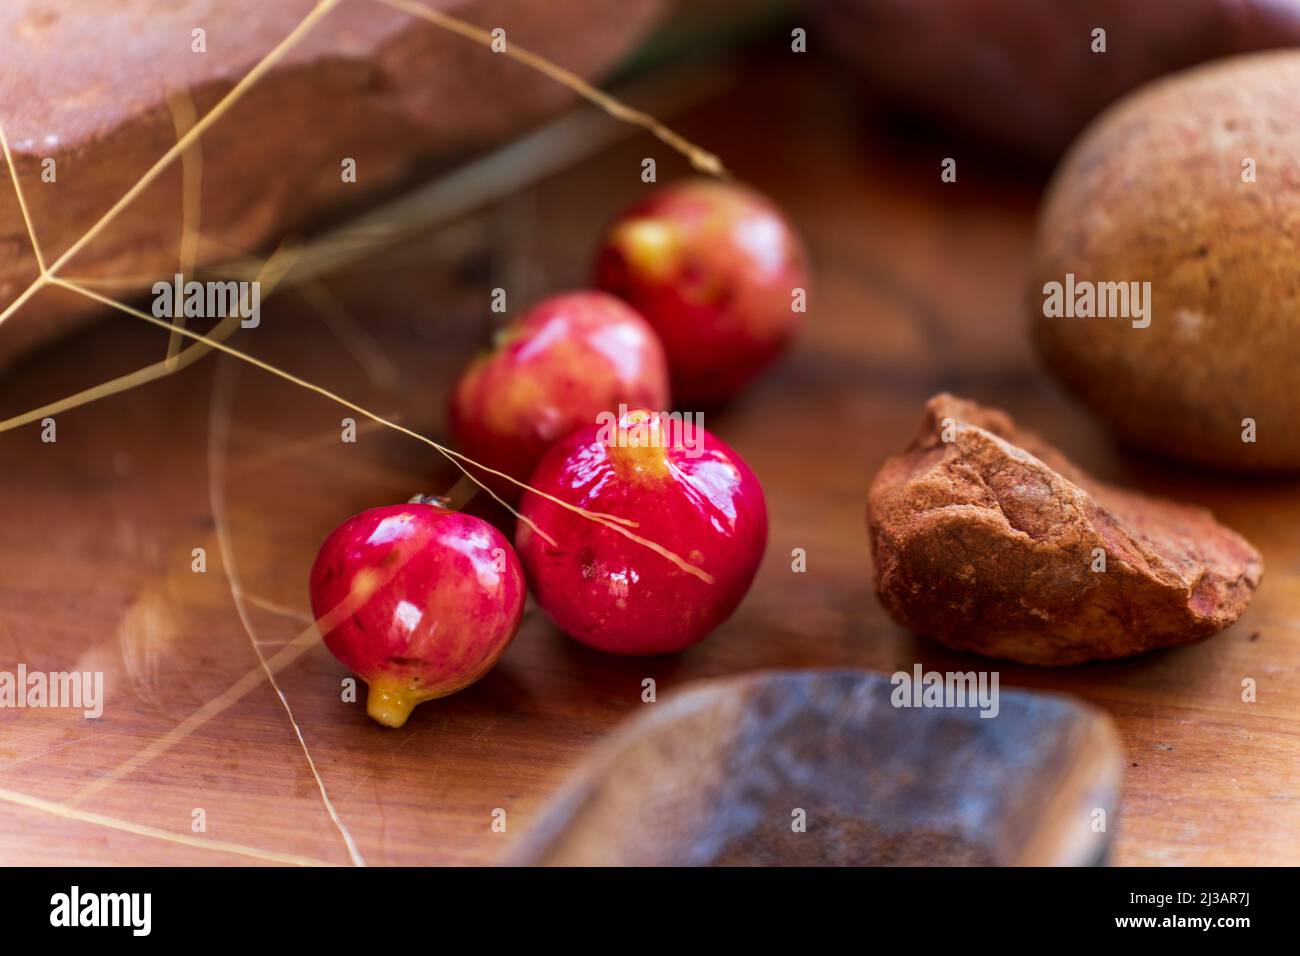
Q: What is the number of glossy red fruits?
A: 4